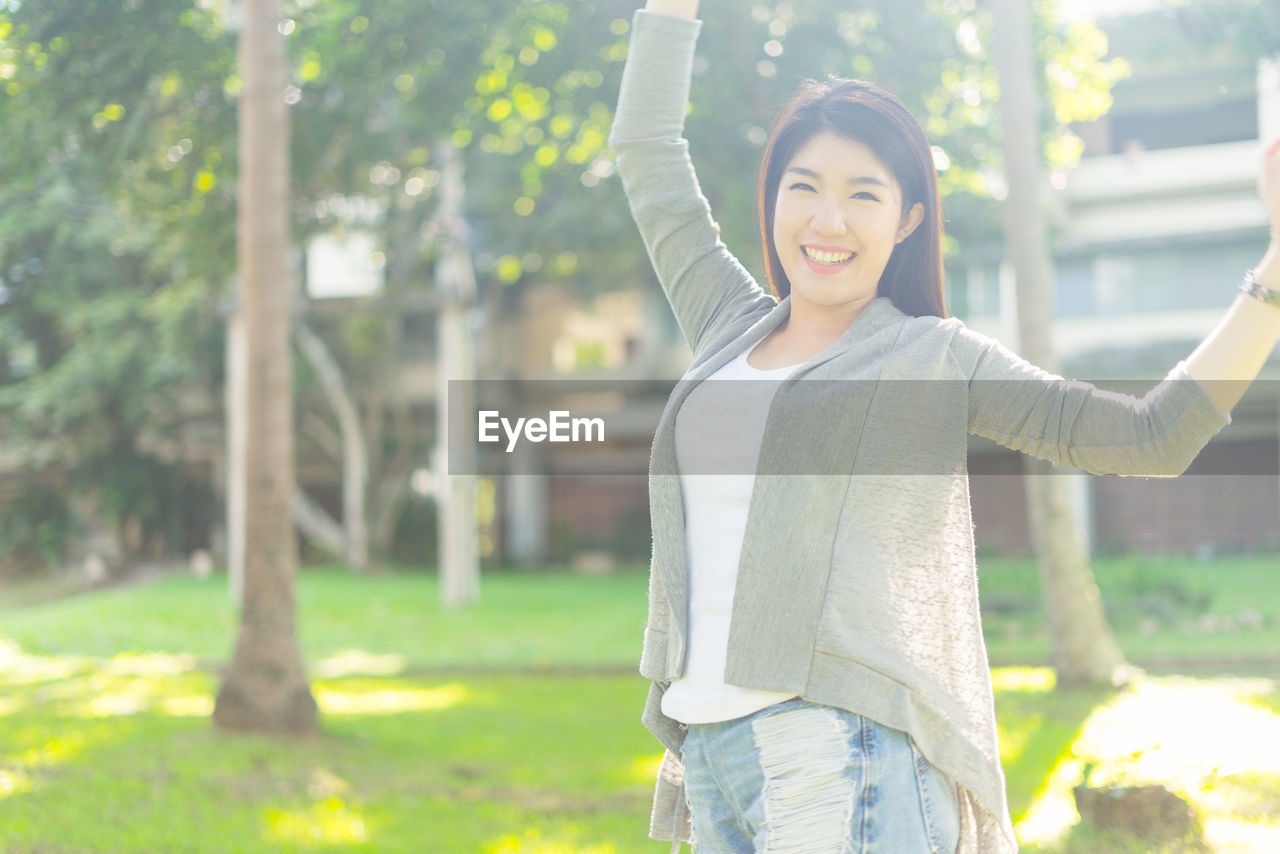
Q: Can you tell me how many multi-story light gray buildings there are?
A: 1